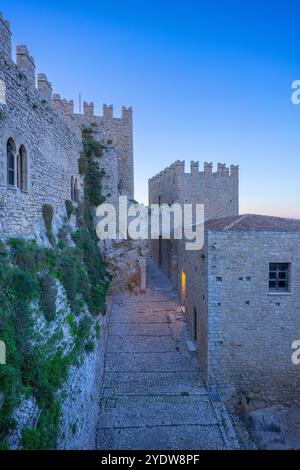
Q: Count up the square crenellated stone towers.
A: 2